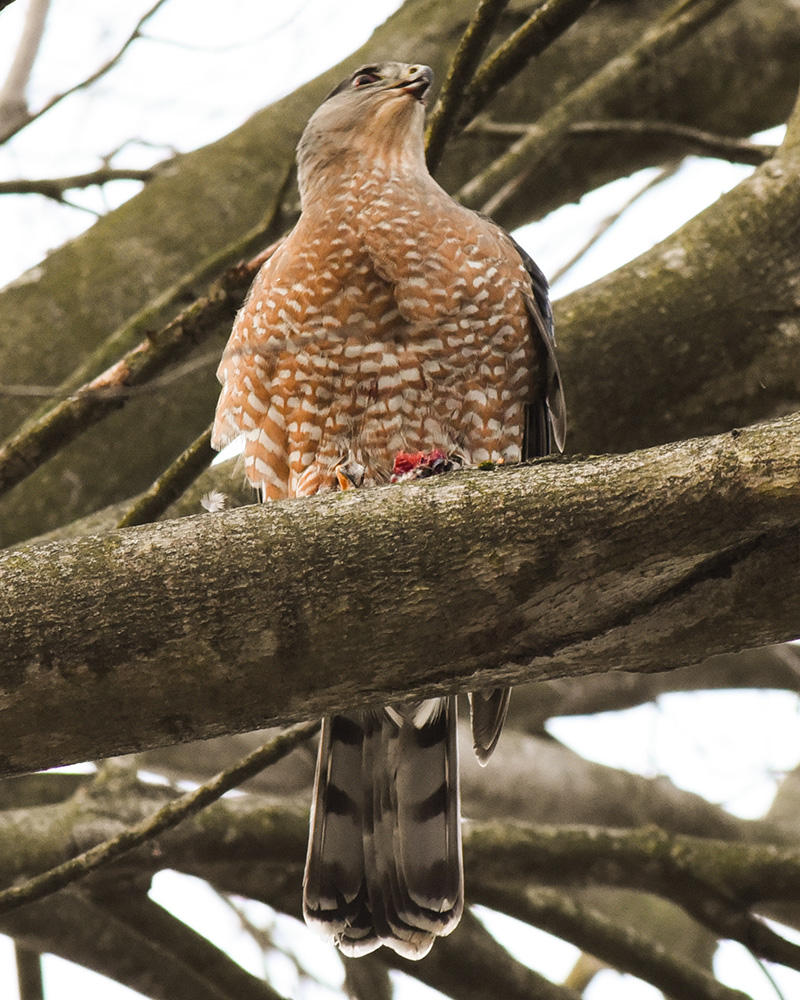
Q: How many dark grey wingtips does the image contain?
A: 1